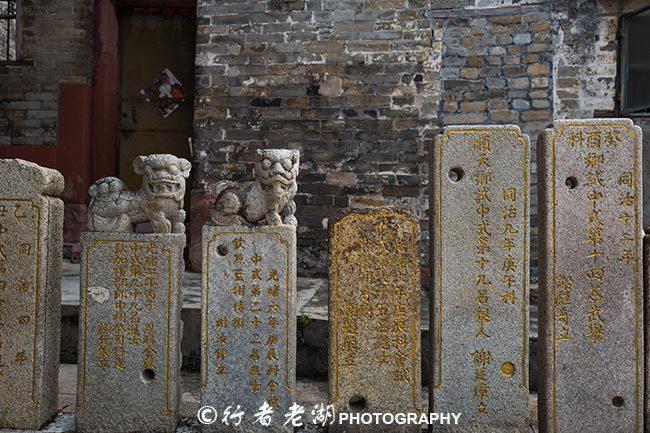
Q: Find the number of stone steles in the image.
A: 6